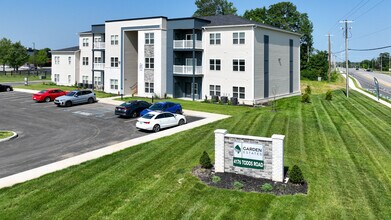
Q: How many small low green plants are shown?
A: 3